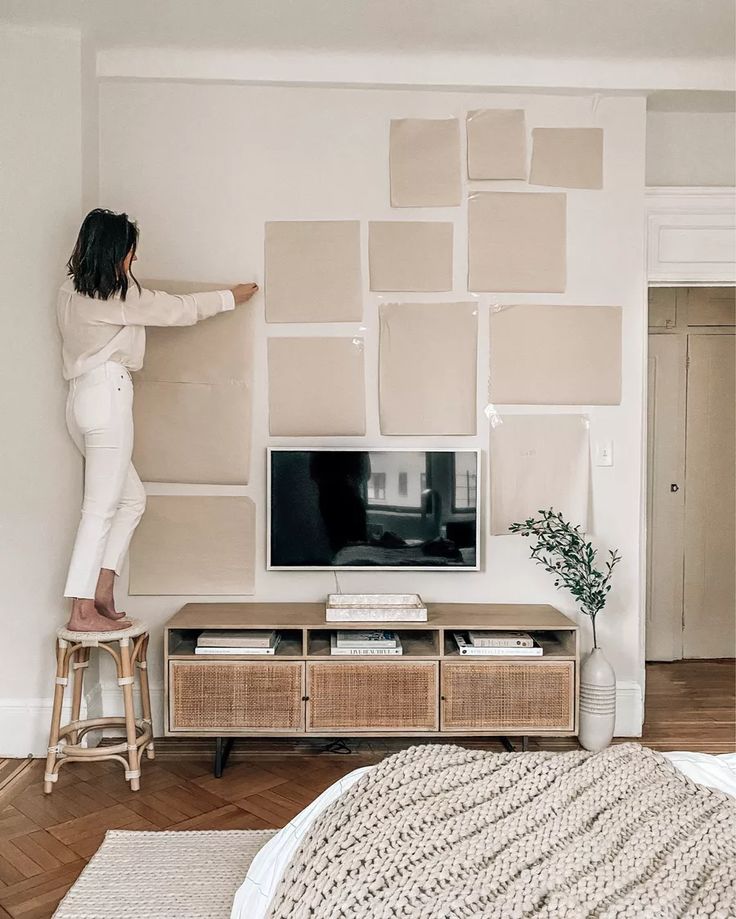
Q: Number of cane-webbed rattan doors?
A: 3